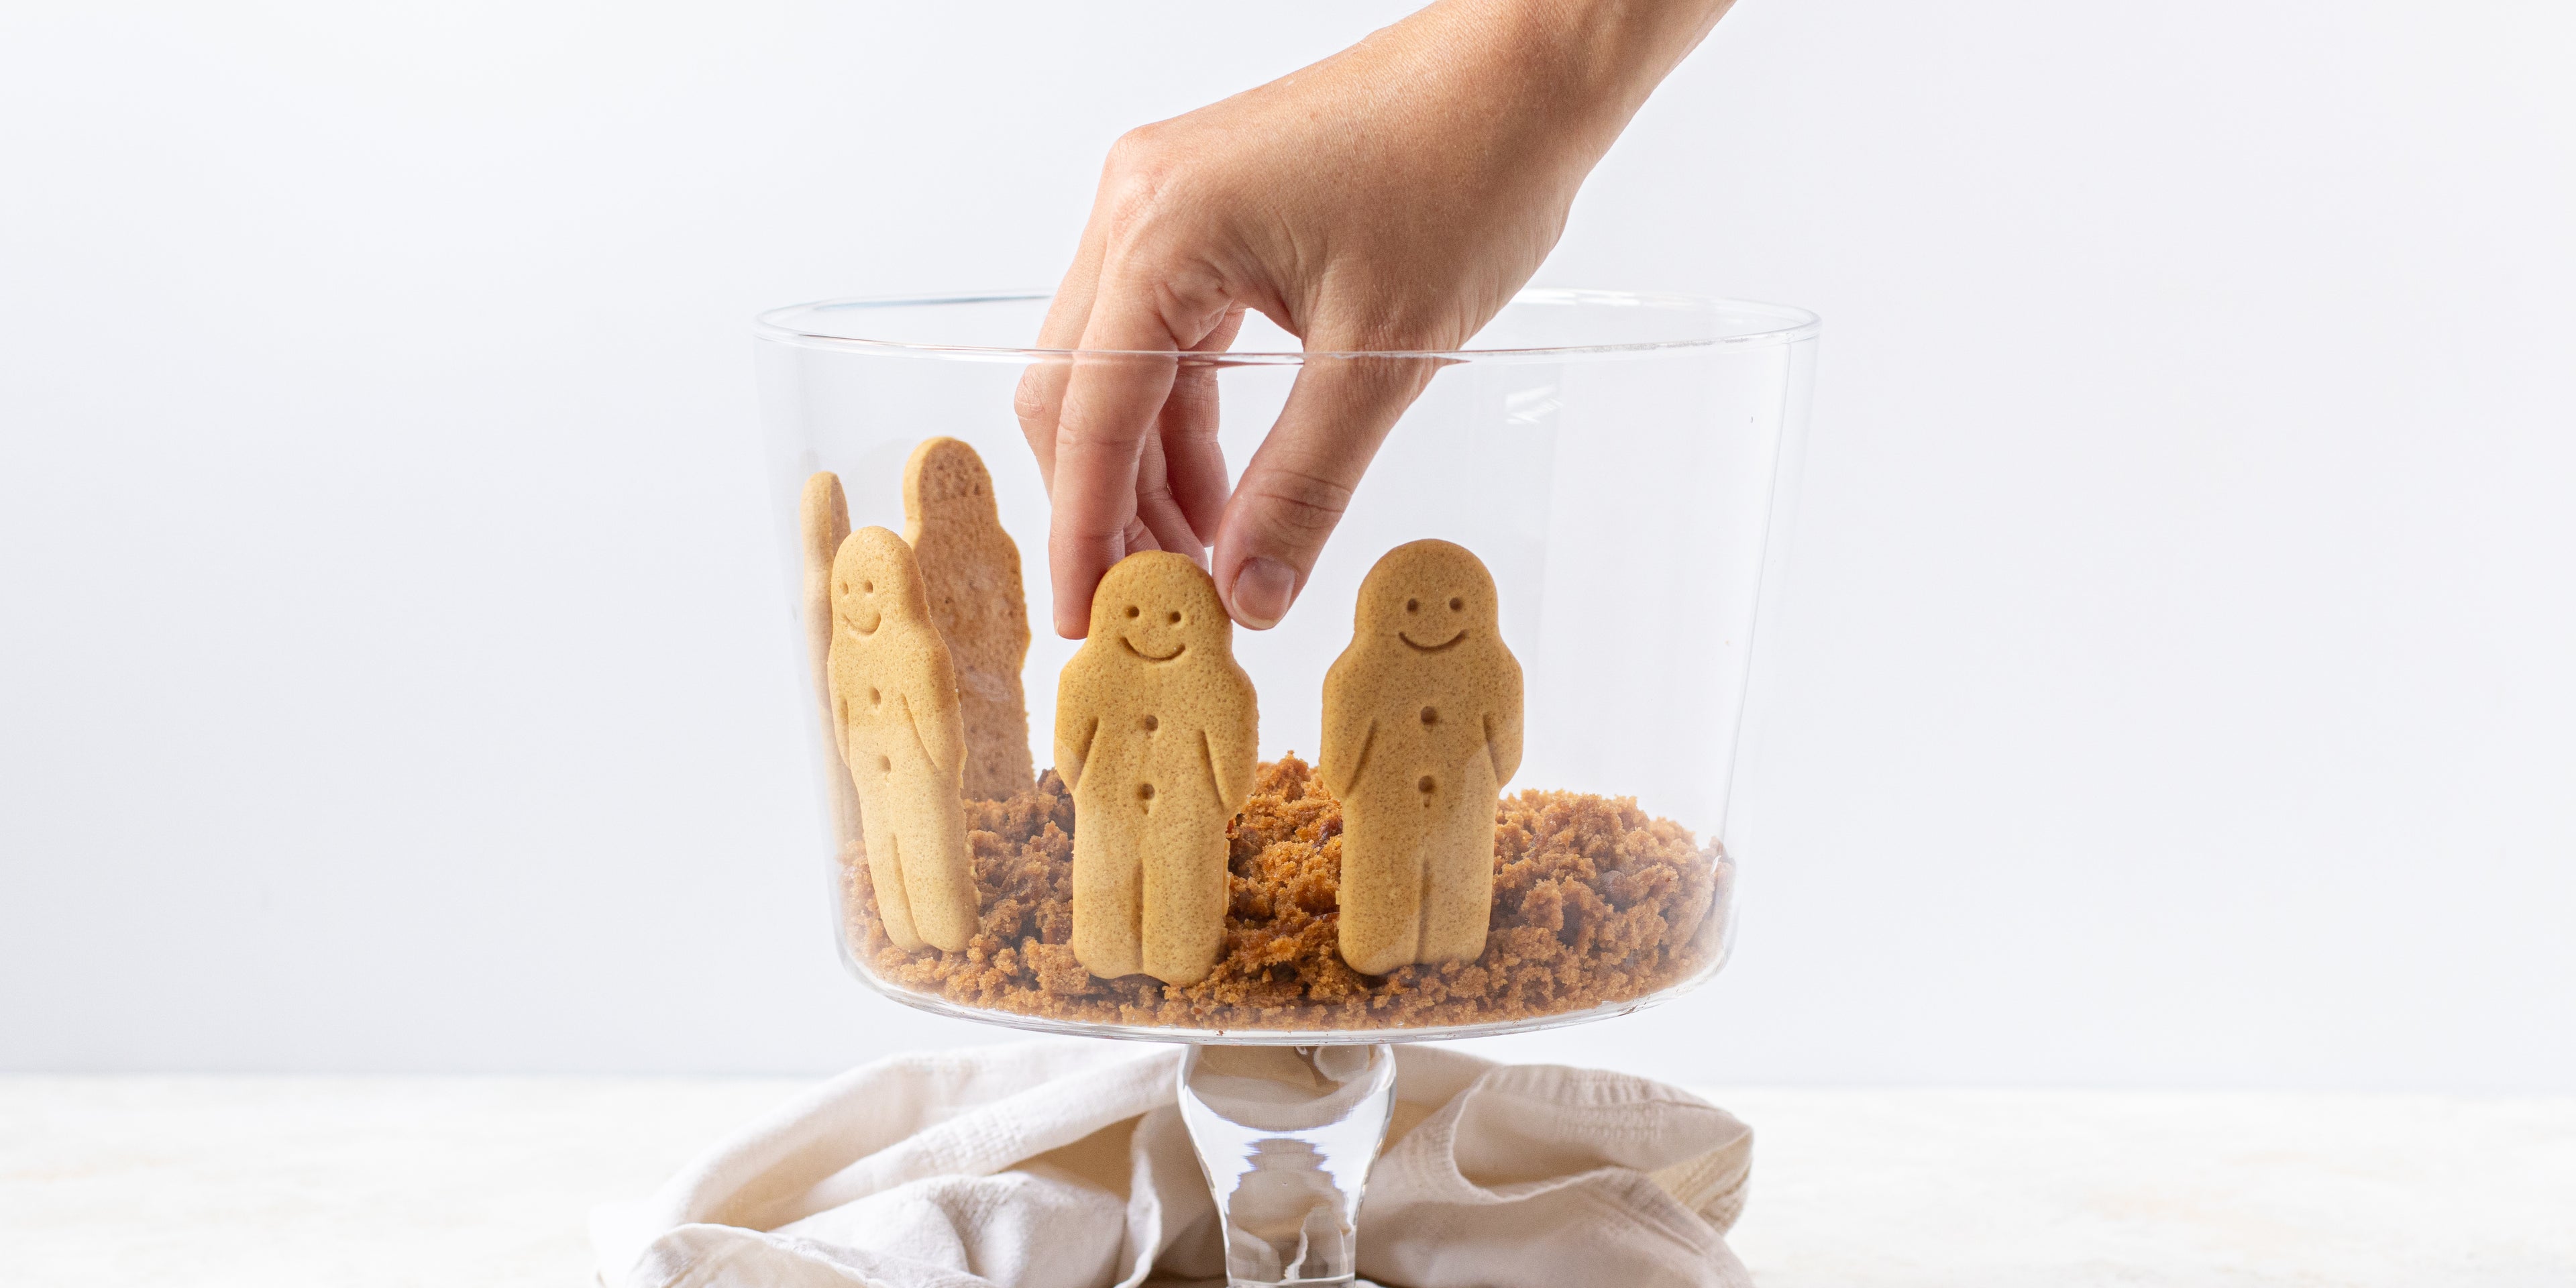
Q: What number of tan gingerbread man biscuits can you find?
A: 5